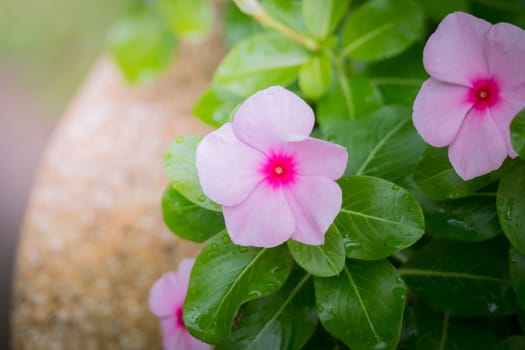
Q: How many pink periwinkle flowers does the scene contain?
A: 3